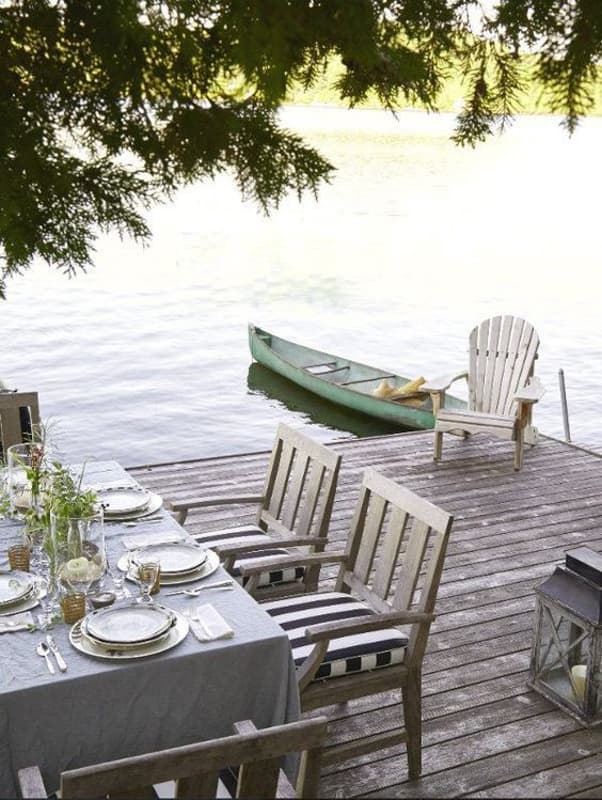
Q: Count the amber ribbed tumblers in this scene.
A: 3